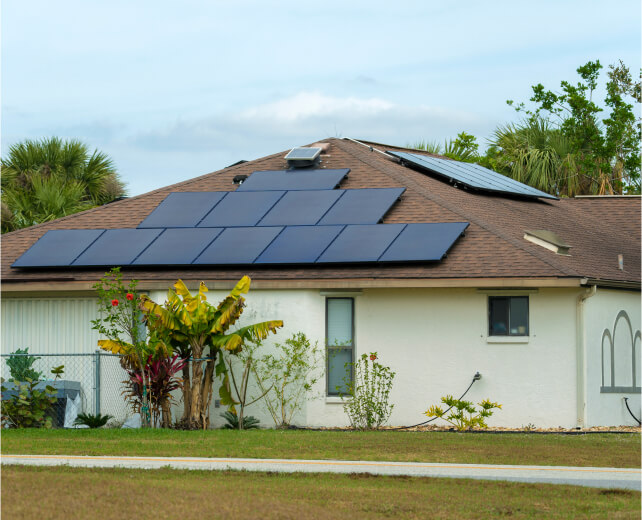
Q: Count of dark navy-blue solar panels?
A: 12